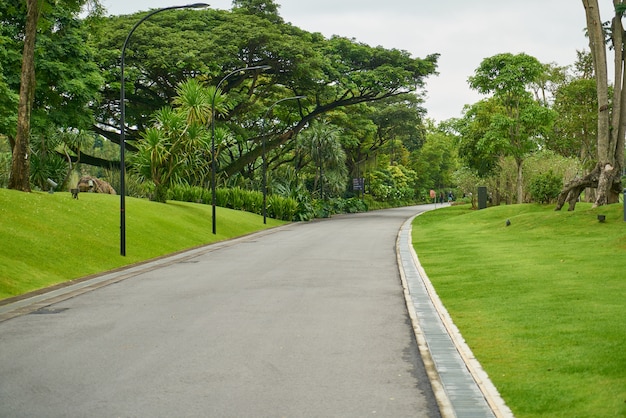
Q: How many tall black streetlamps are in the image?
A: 3